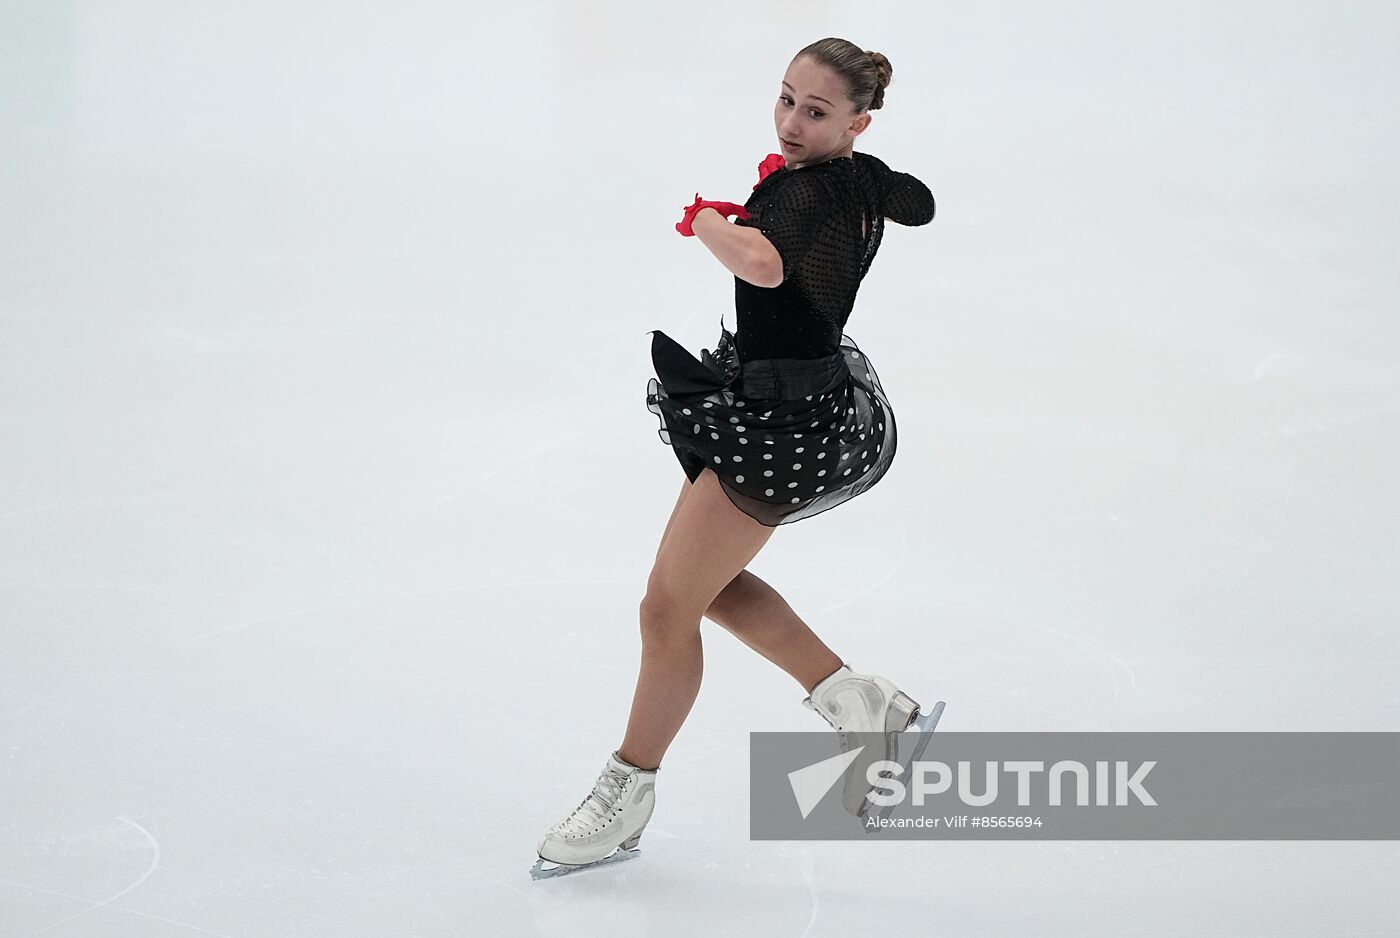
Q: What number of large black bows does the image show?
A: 1